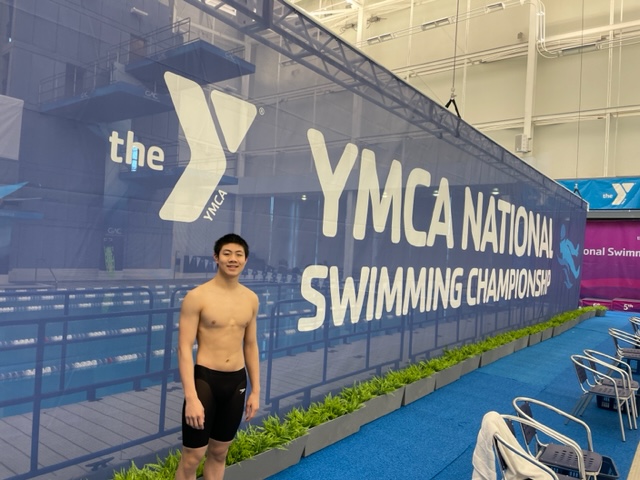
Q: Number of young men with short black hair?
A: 1